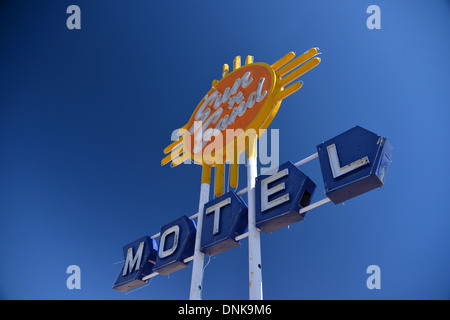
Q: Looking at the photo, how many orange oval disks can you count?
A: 1